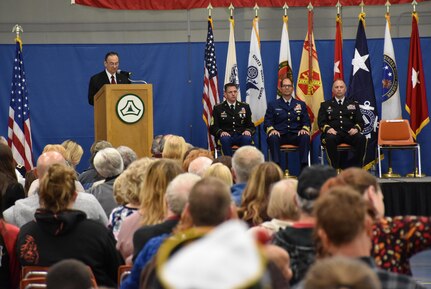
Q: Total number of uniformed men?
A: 3